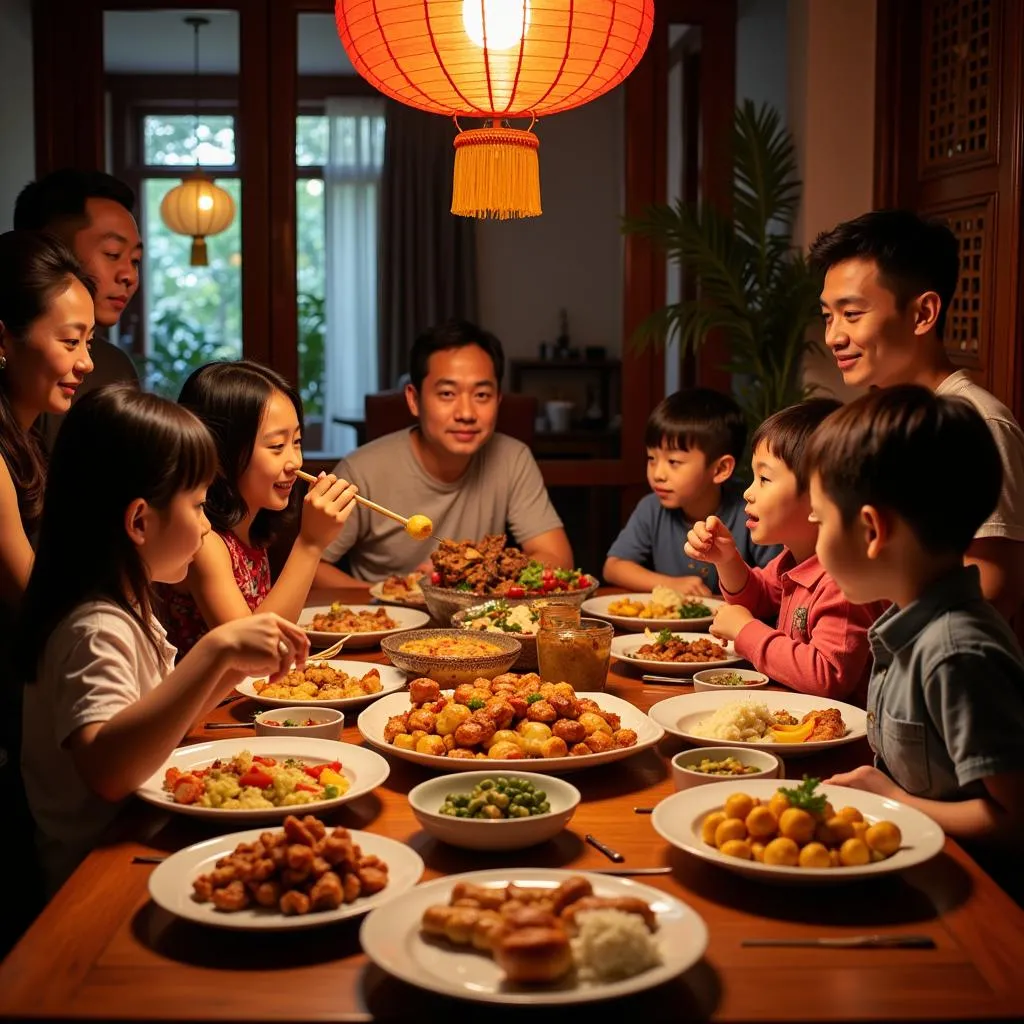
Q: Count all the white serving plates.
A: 11